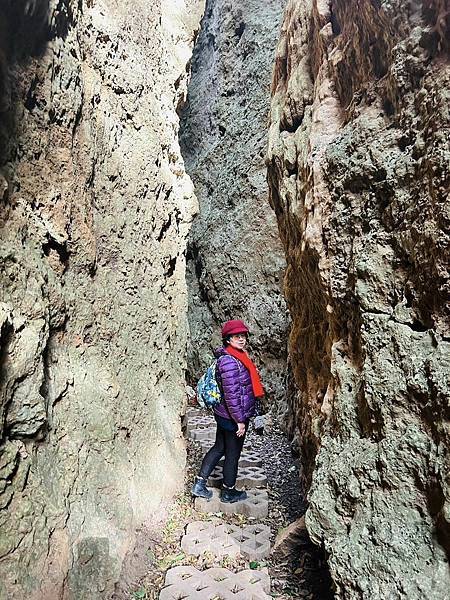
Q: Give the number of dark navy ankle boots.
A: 2